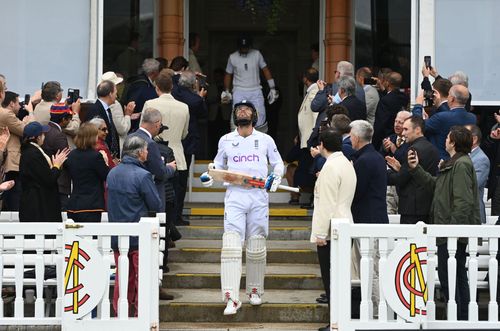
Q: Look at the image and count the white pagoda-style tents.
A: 0